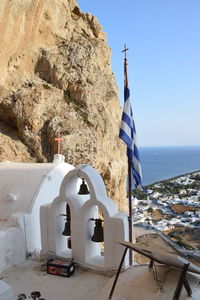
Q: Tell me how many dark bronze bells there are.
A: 3